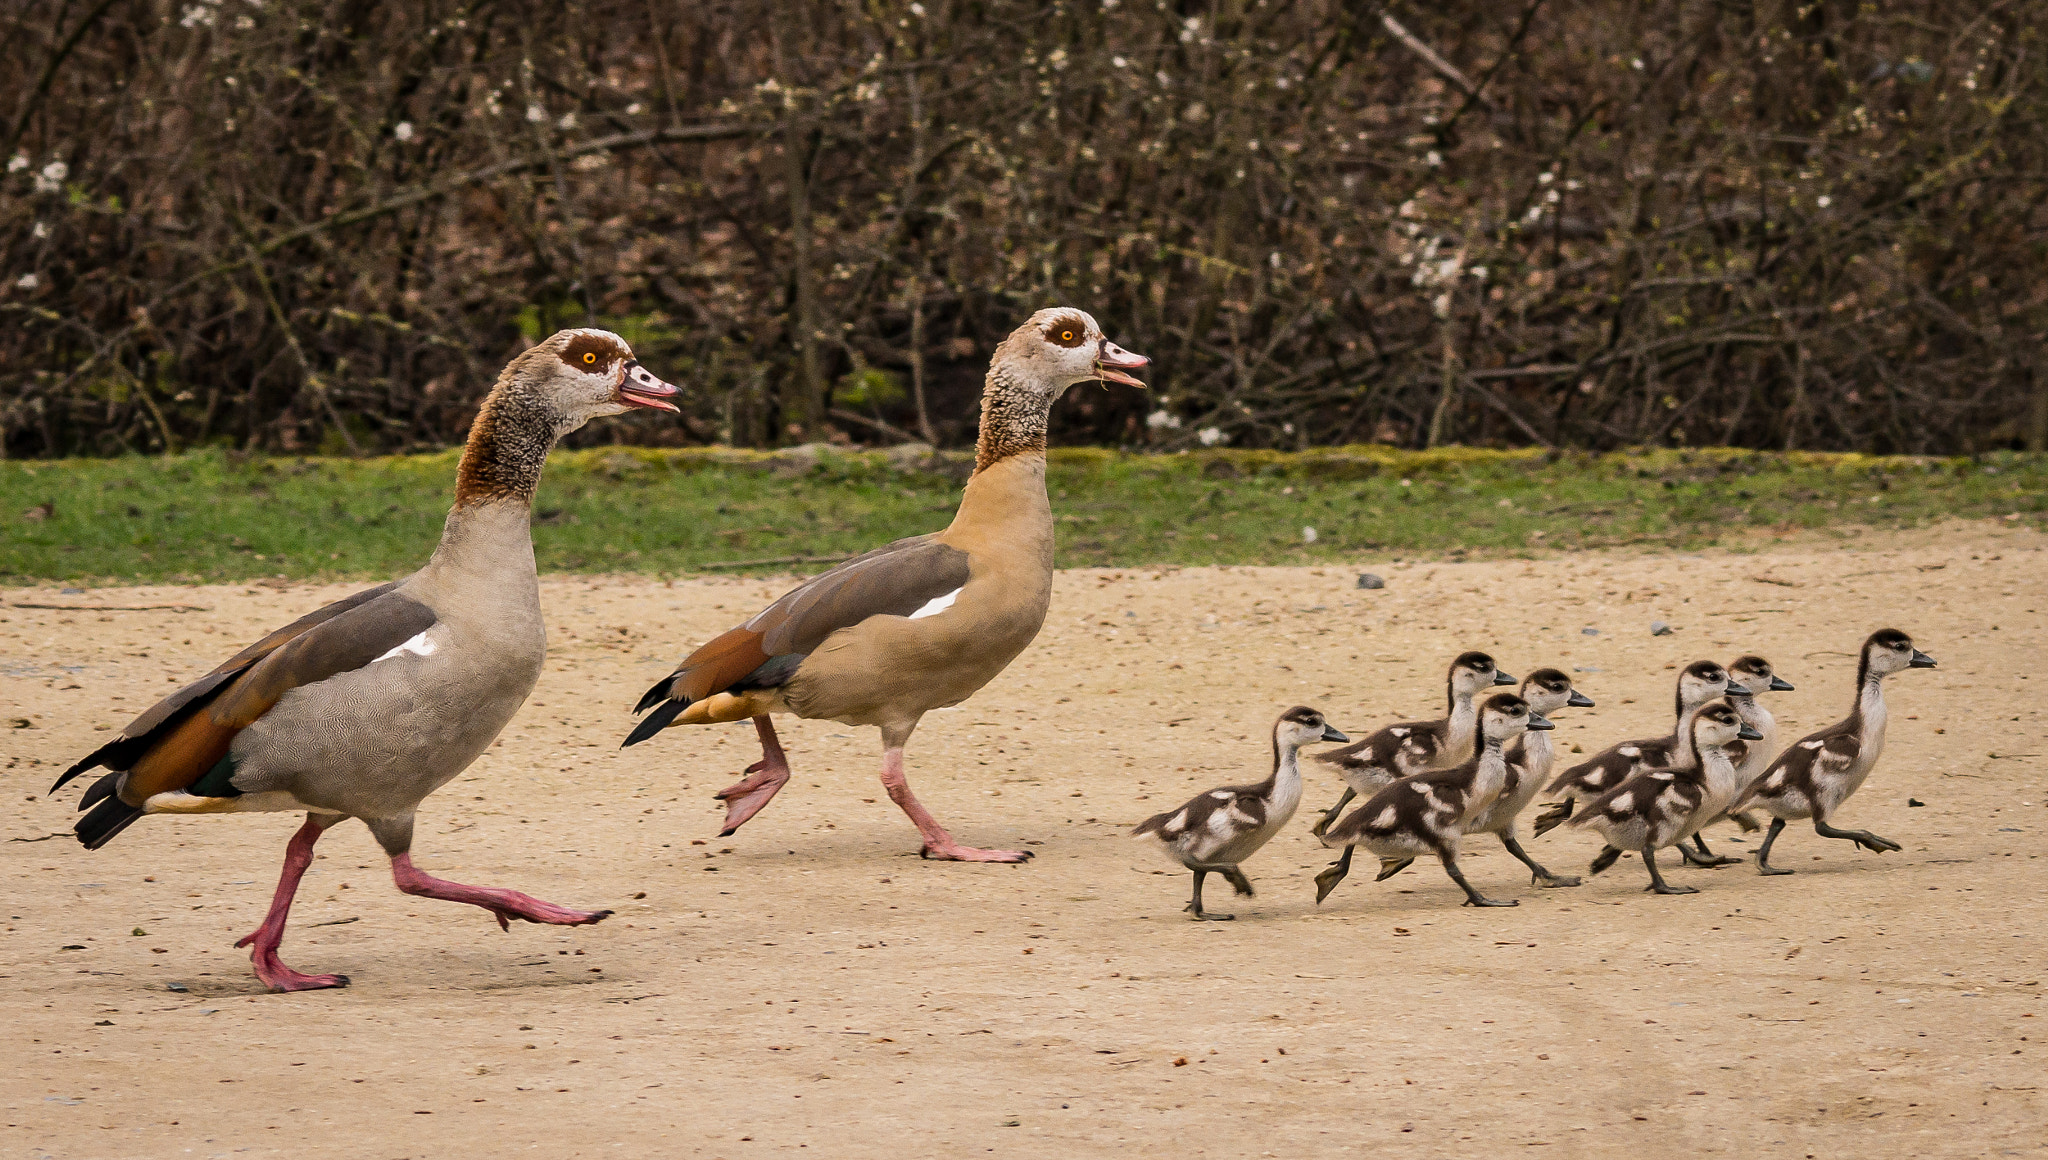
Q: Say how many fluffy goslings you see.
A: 8